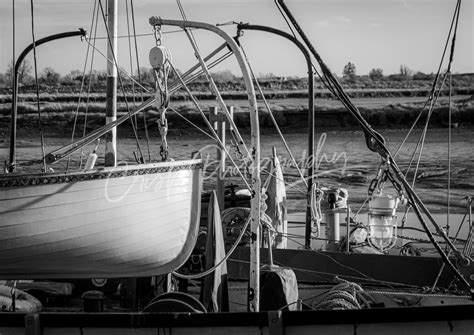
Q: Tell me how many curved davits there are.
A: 3